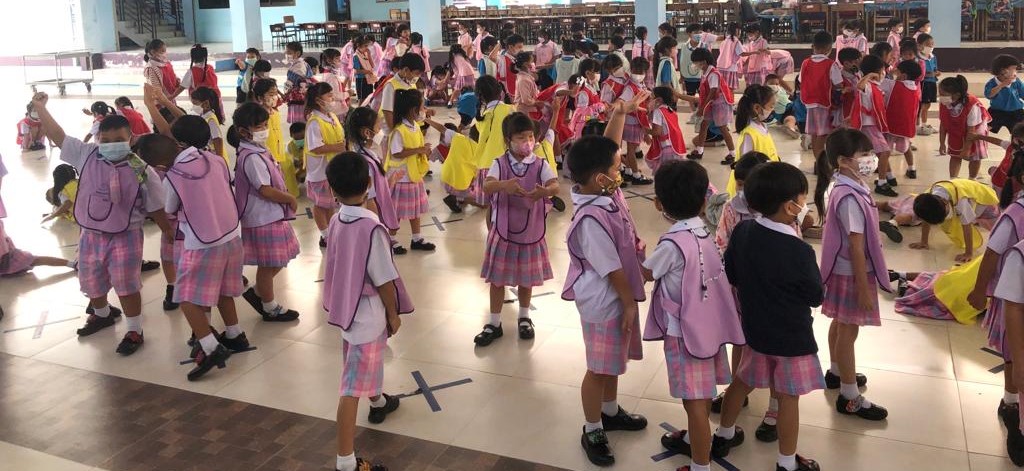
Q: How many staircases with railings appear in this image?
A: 1